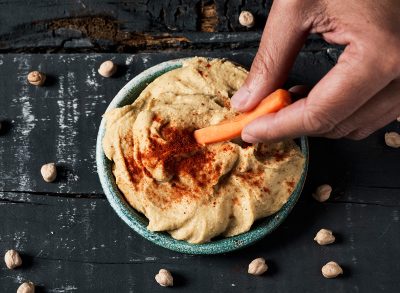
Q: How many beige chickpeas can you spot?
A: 12